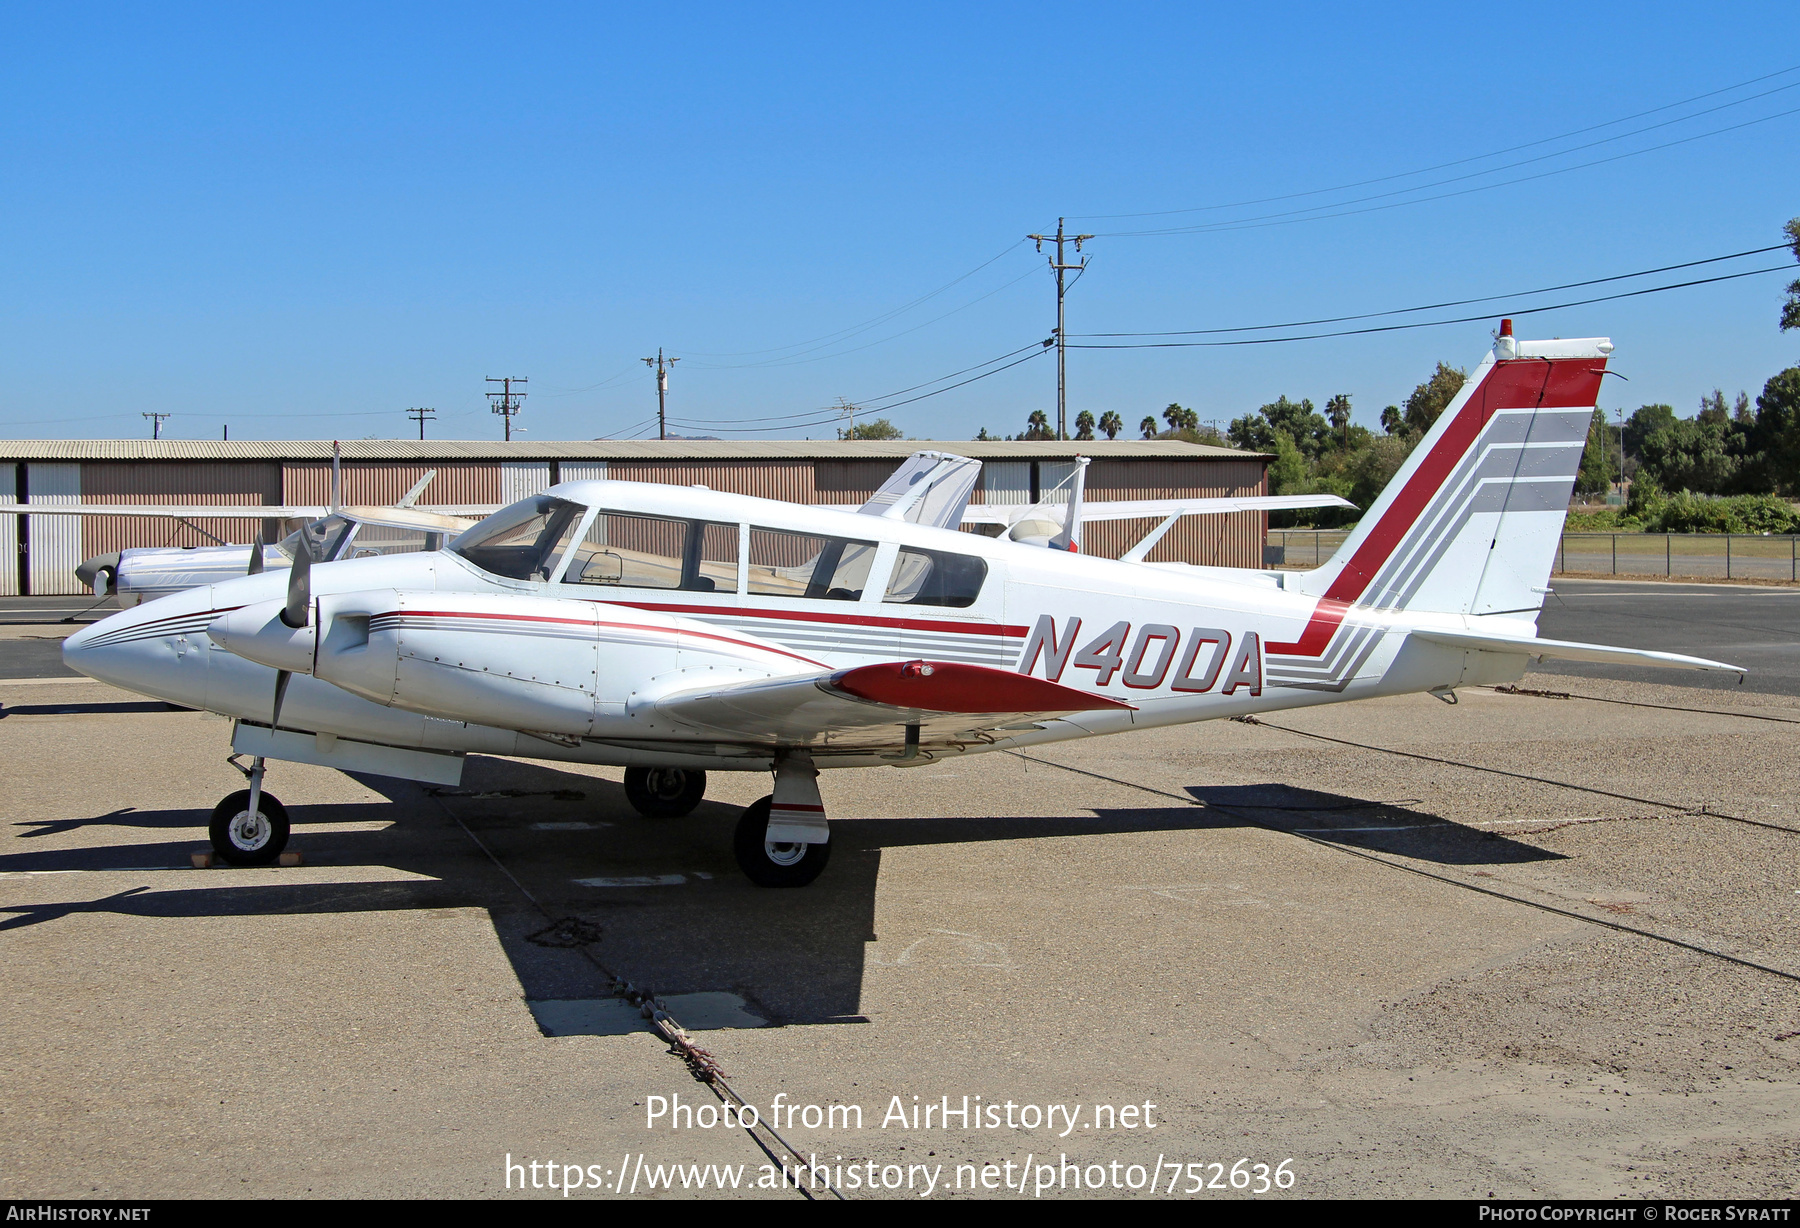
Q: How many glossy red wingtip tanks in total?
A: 1